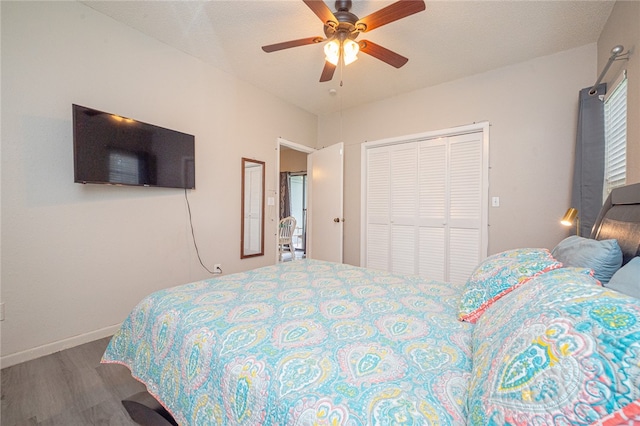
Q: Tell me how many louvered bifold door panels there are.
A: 4